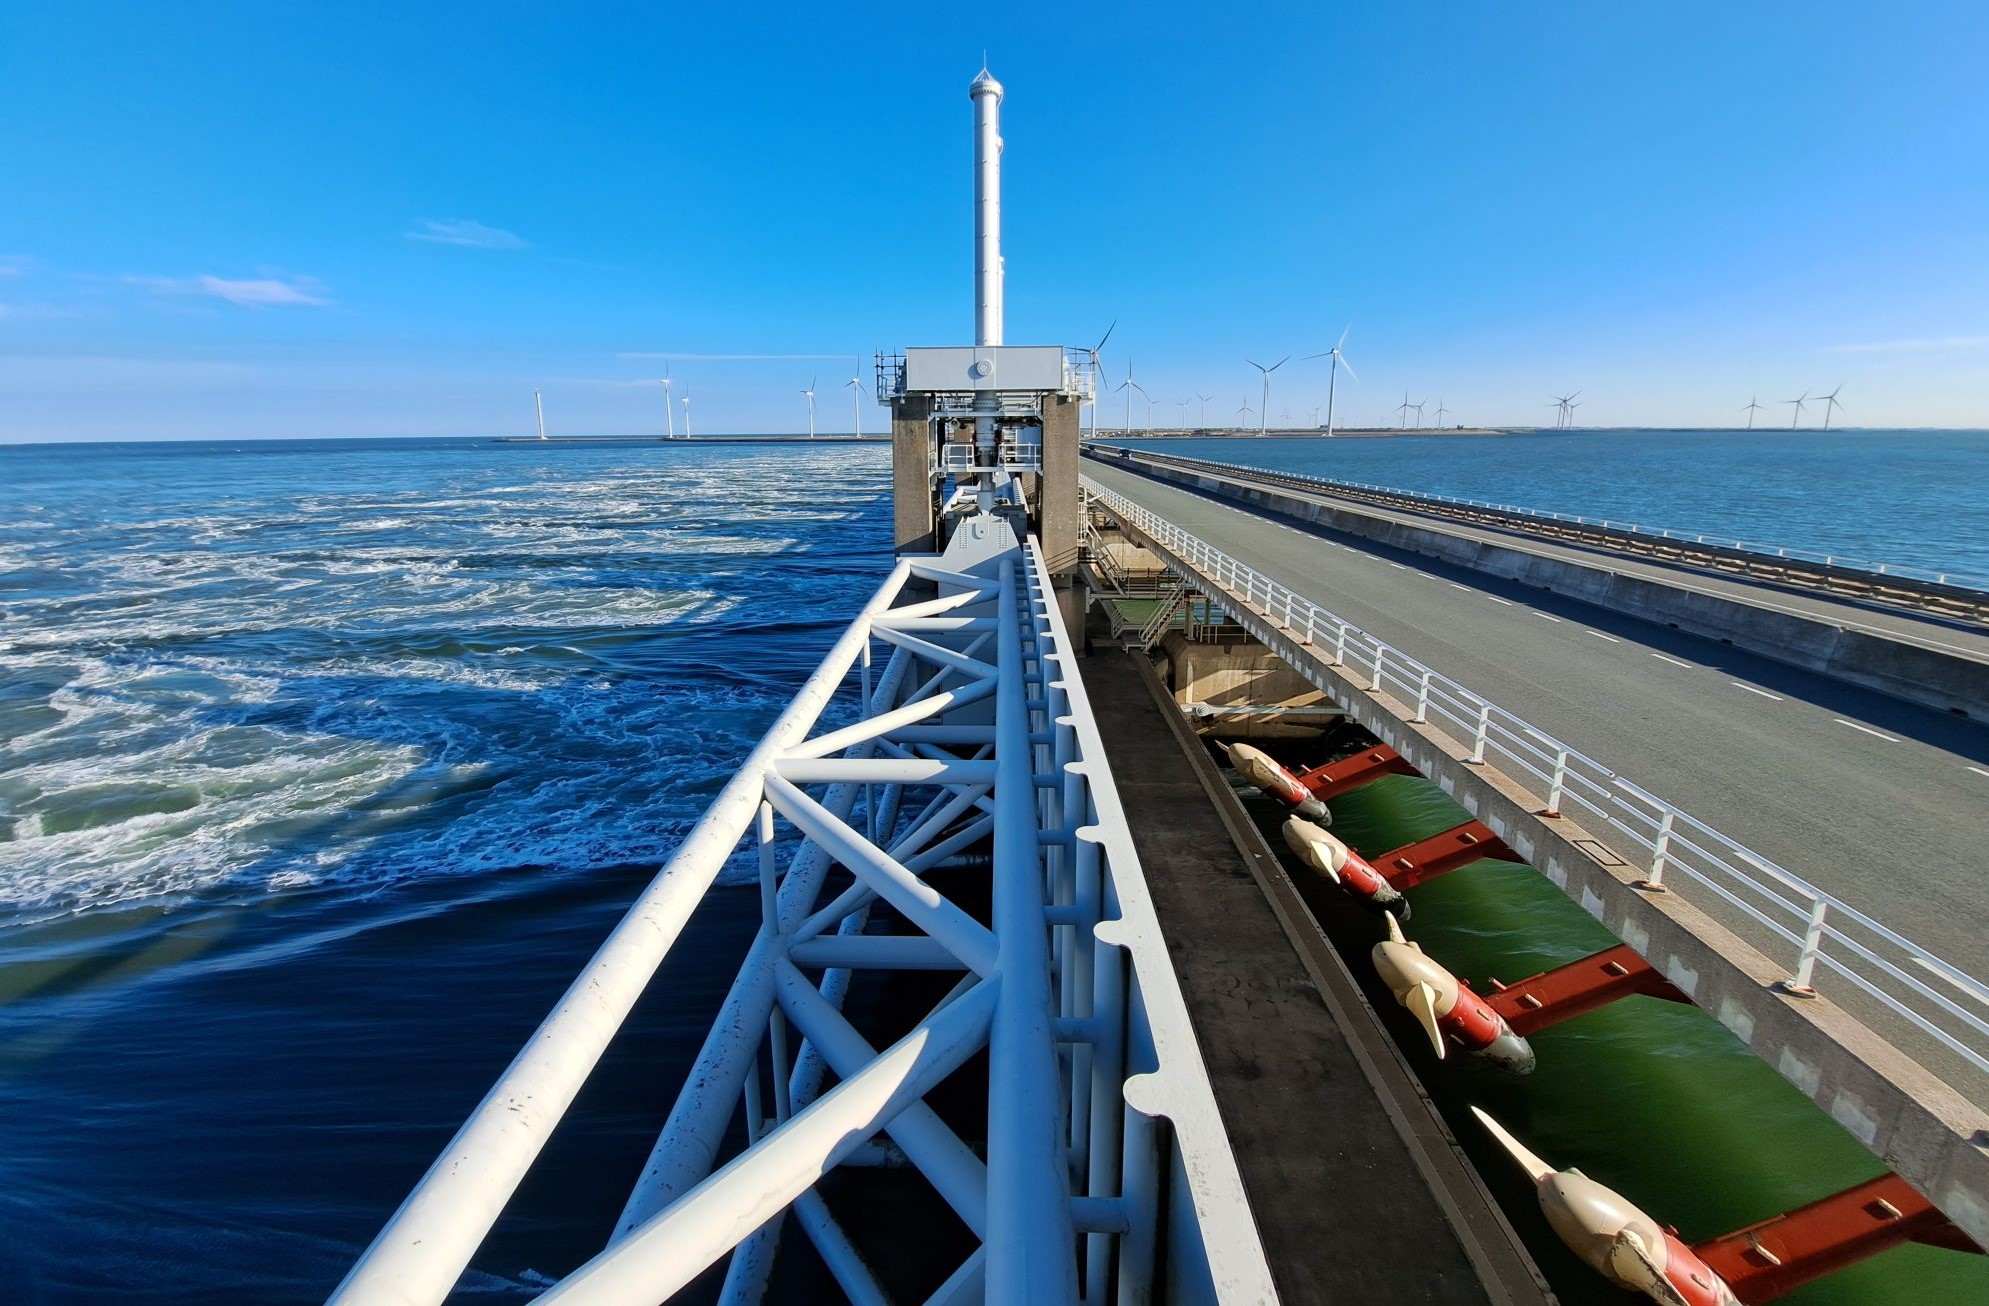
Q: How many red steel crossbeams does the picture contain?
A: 4